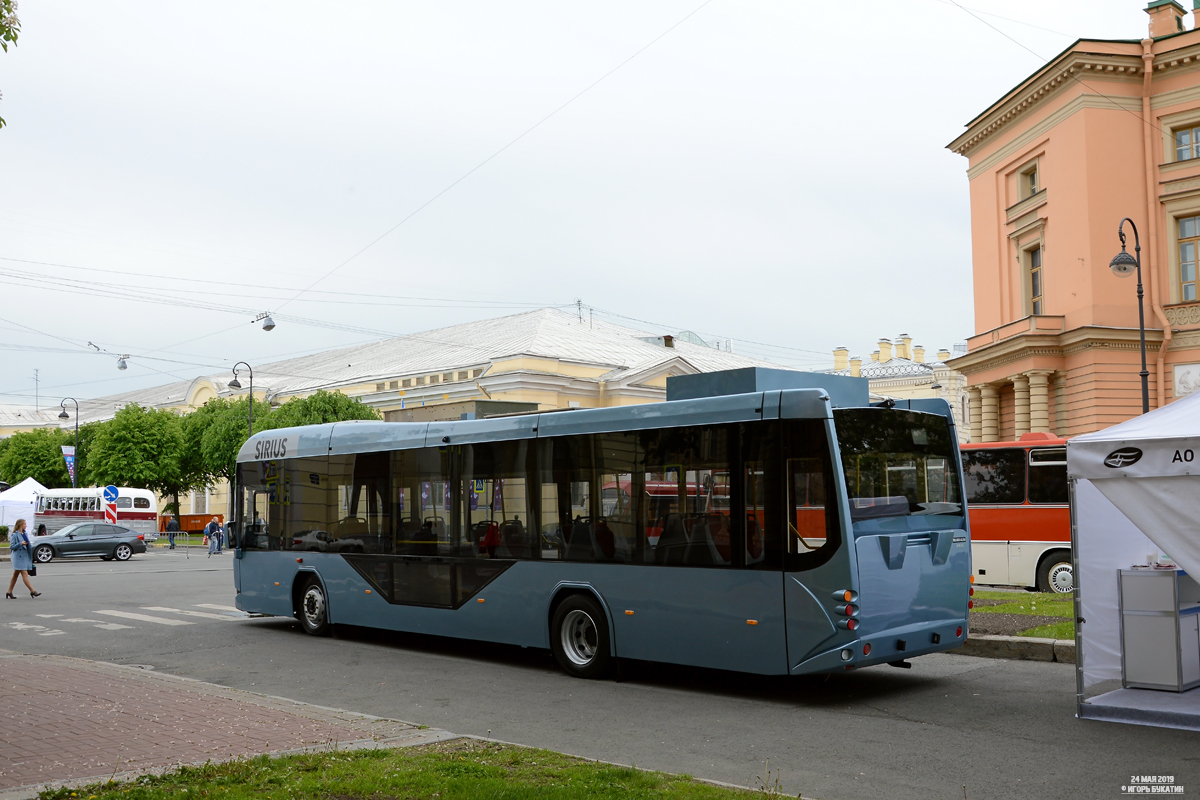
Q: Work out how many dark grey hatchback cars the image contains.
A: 1